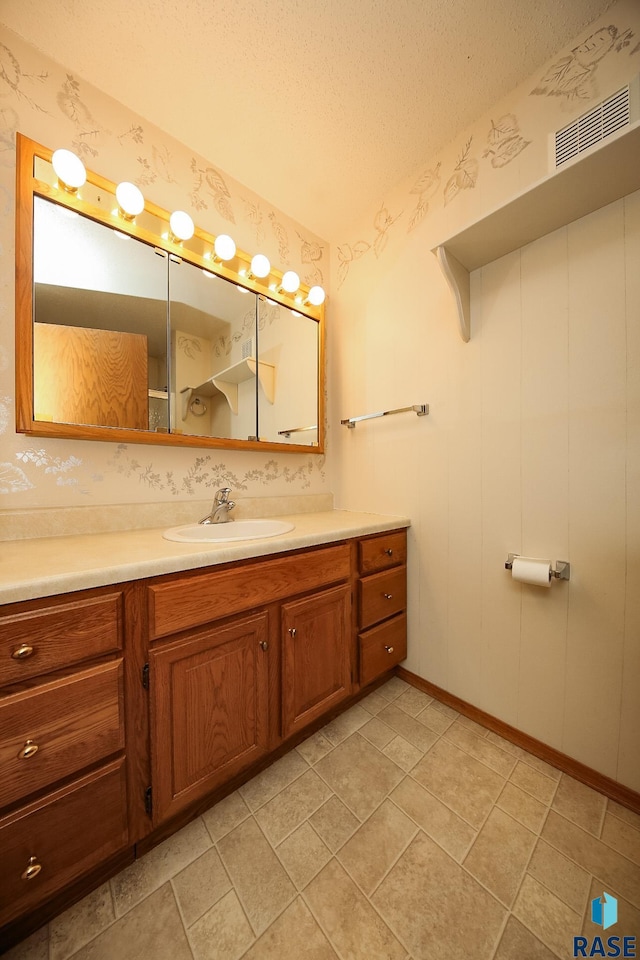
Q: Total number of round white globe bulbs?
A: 7